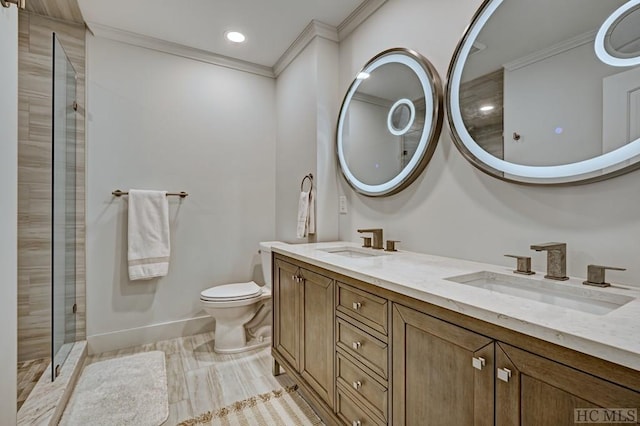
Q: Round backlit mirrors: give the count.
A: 2